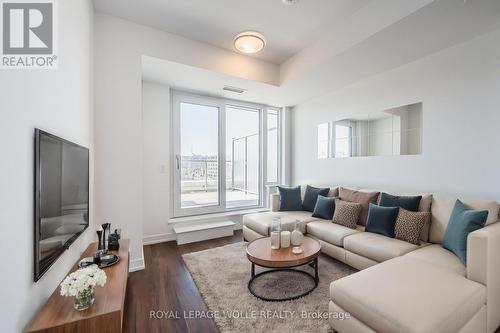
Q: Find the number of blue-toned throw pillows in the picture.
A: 6